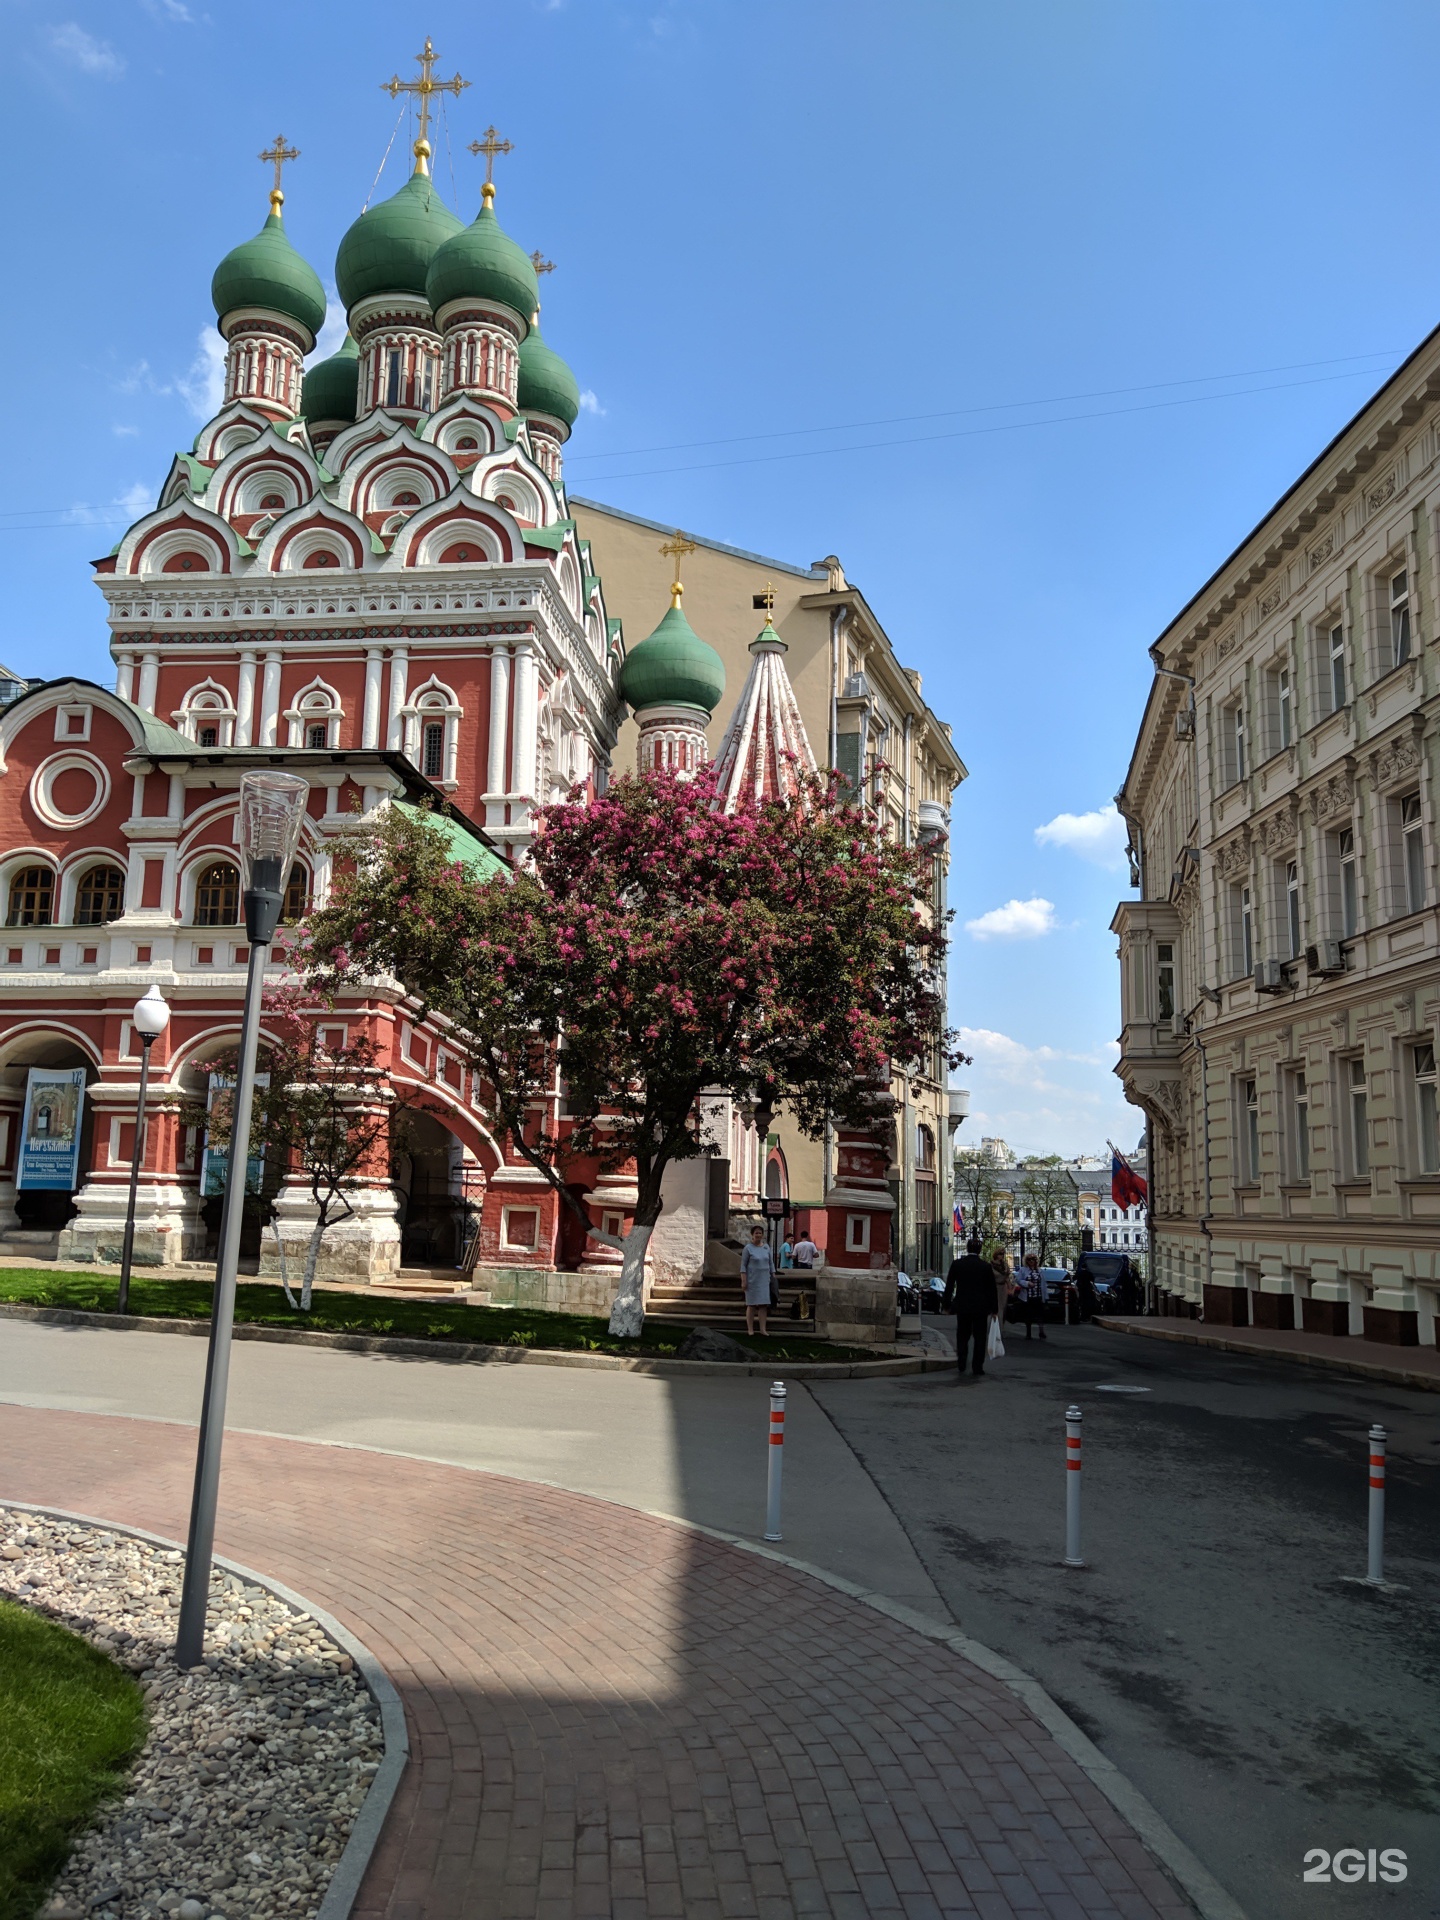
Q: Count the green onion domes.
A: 6